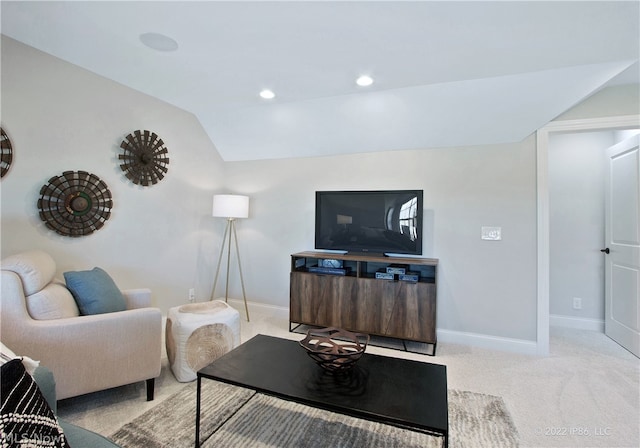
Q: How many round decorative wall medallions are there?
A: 3